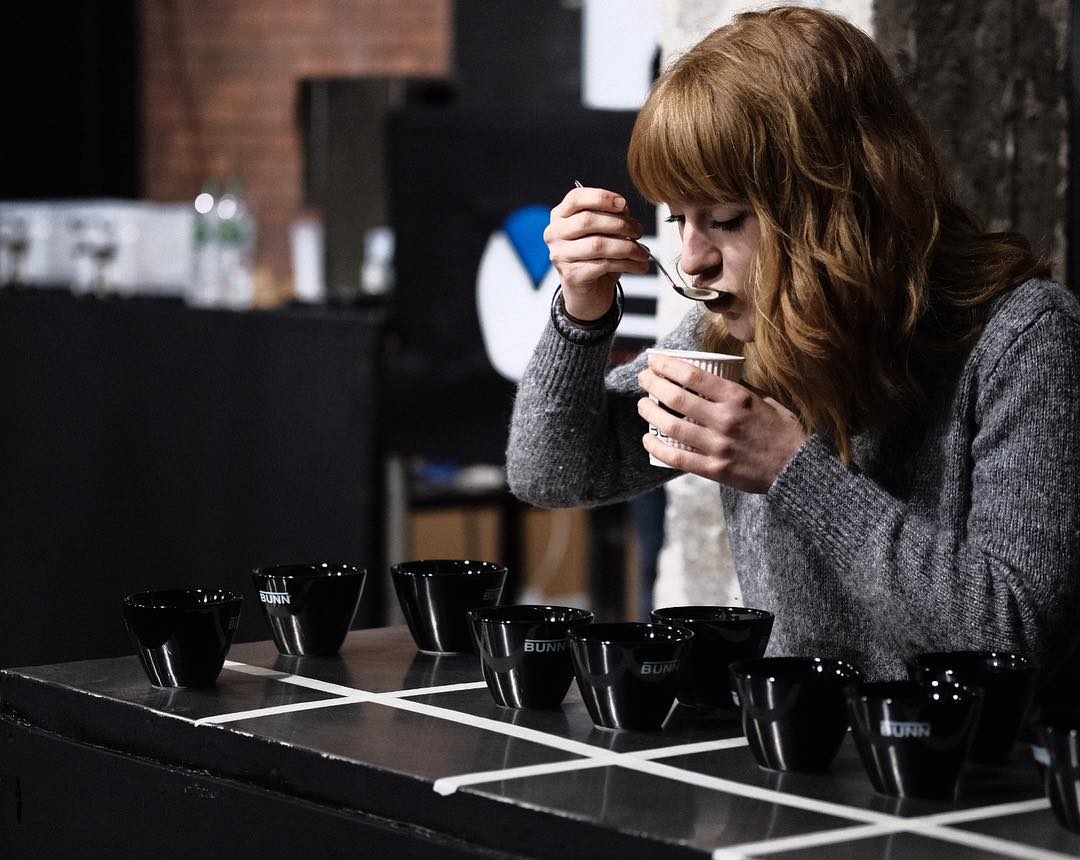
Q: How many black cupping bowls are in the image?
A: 10